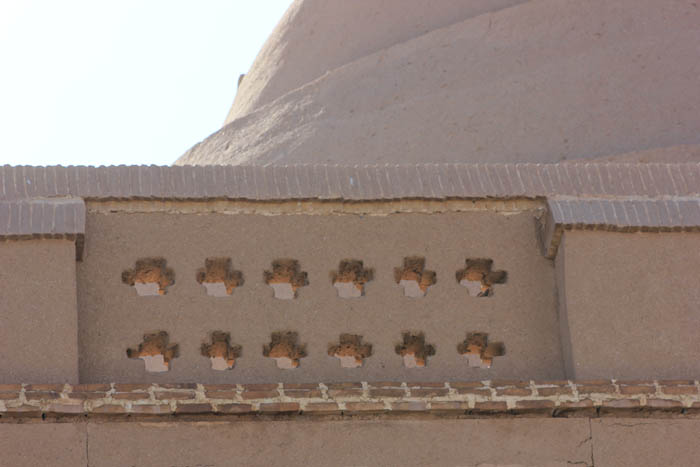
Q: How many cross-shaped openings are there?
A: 12